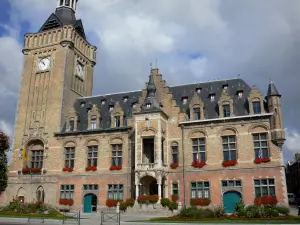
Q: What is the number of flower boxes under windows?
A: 13